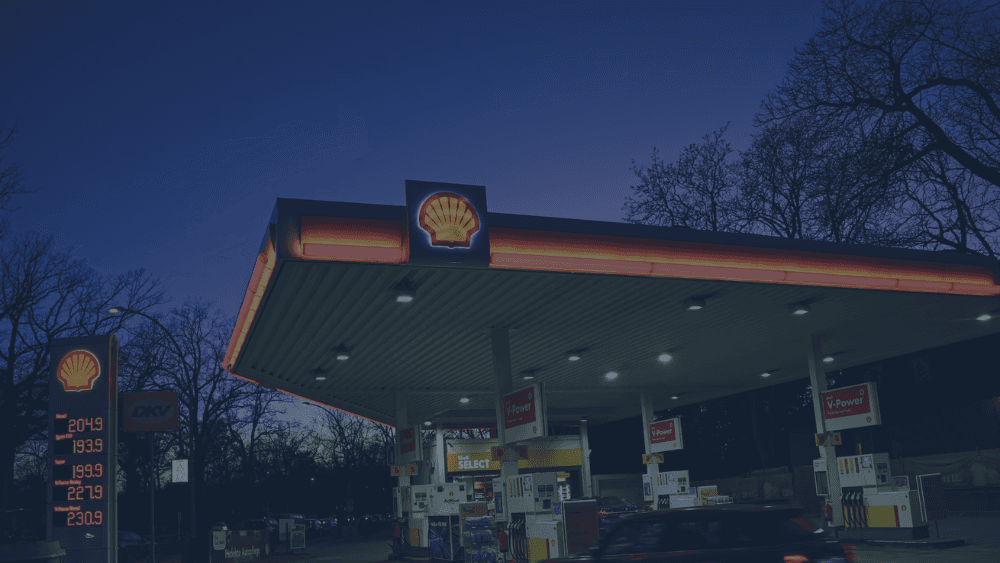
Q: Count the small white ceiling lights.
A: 15